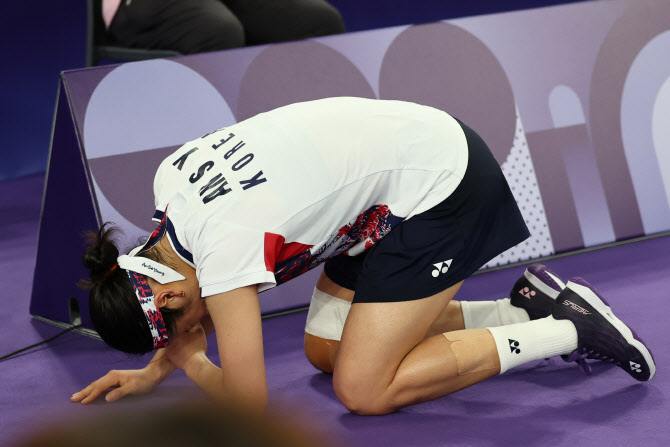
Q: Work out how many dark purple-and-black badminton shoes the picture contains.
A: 2